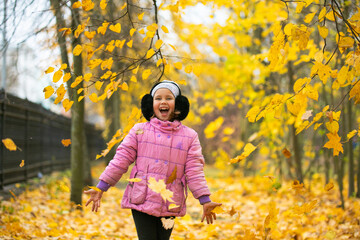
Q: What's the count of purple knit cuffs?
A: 2